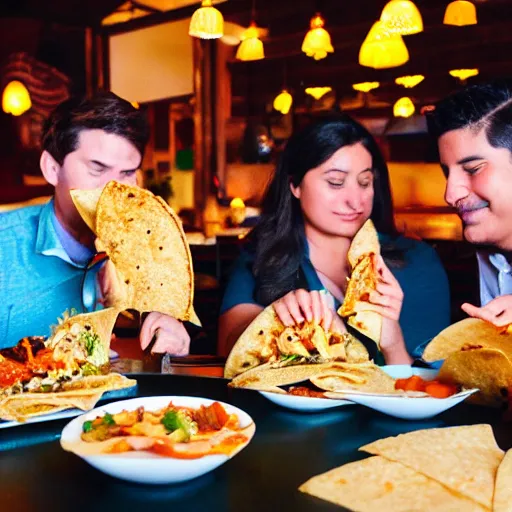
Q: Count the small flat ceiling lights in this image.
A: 4